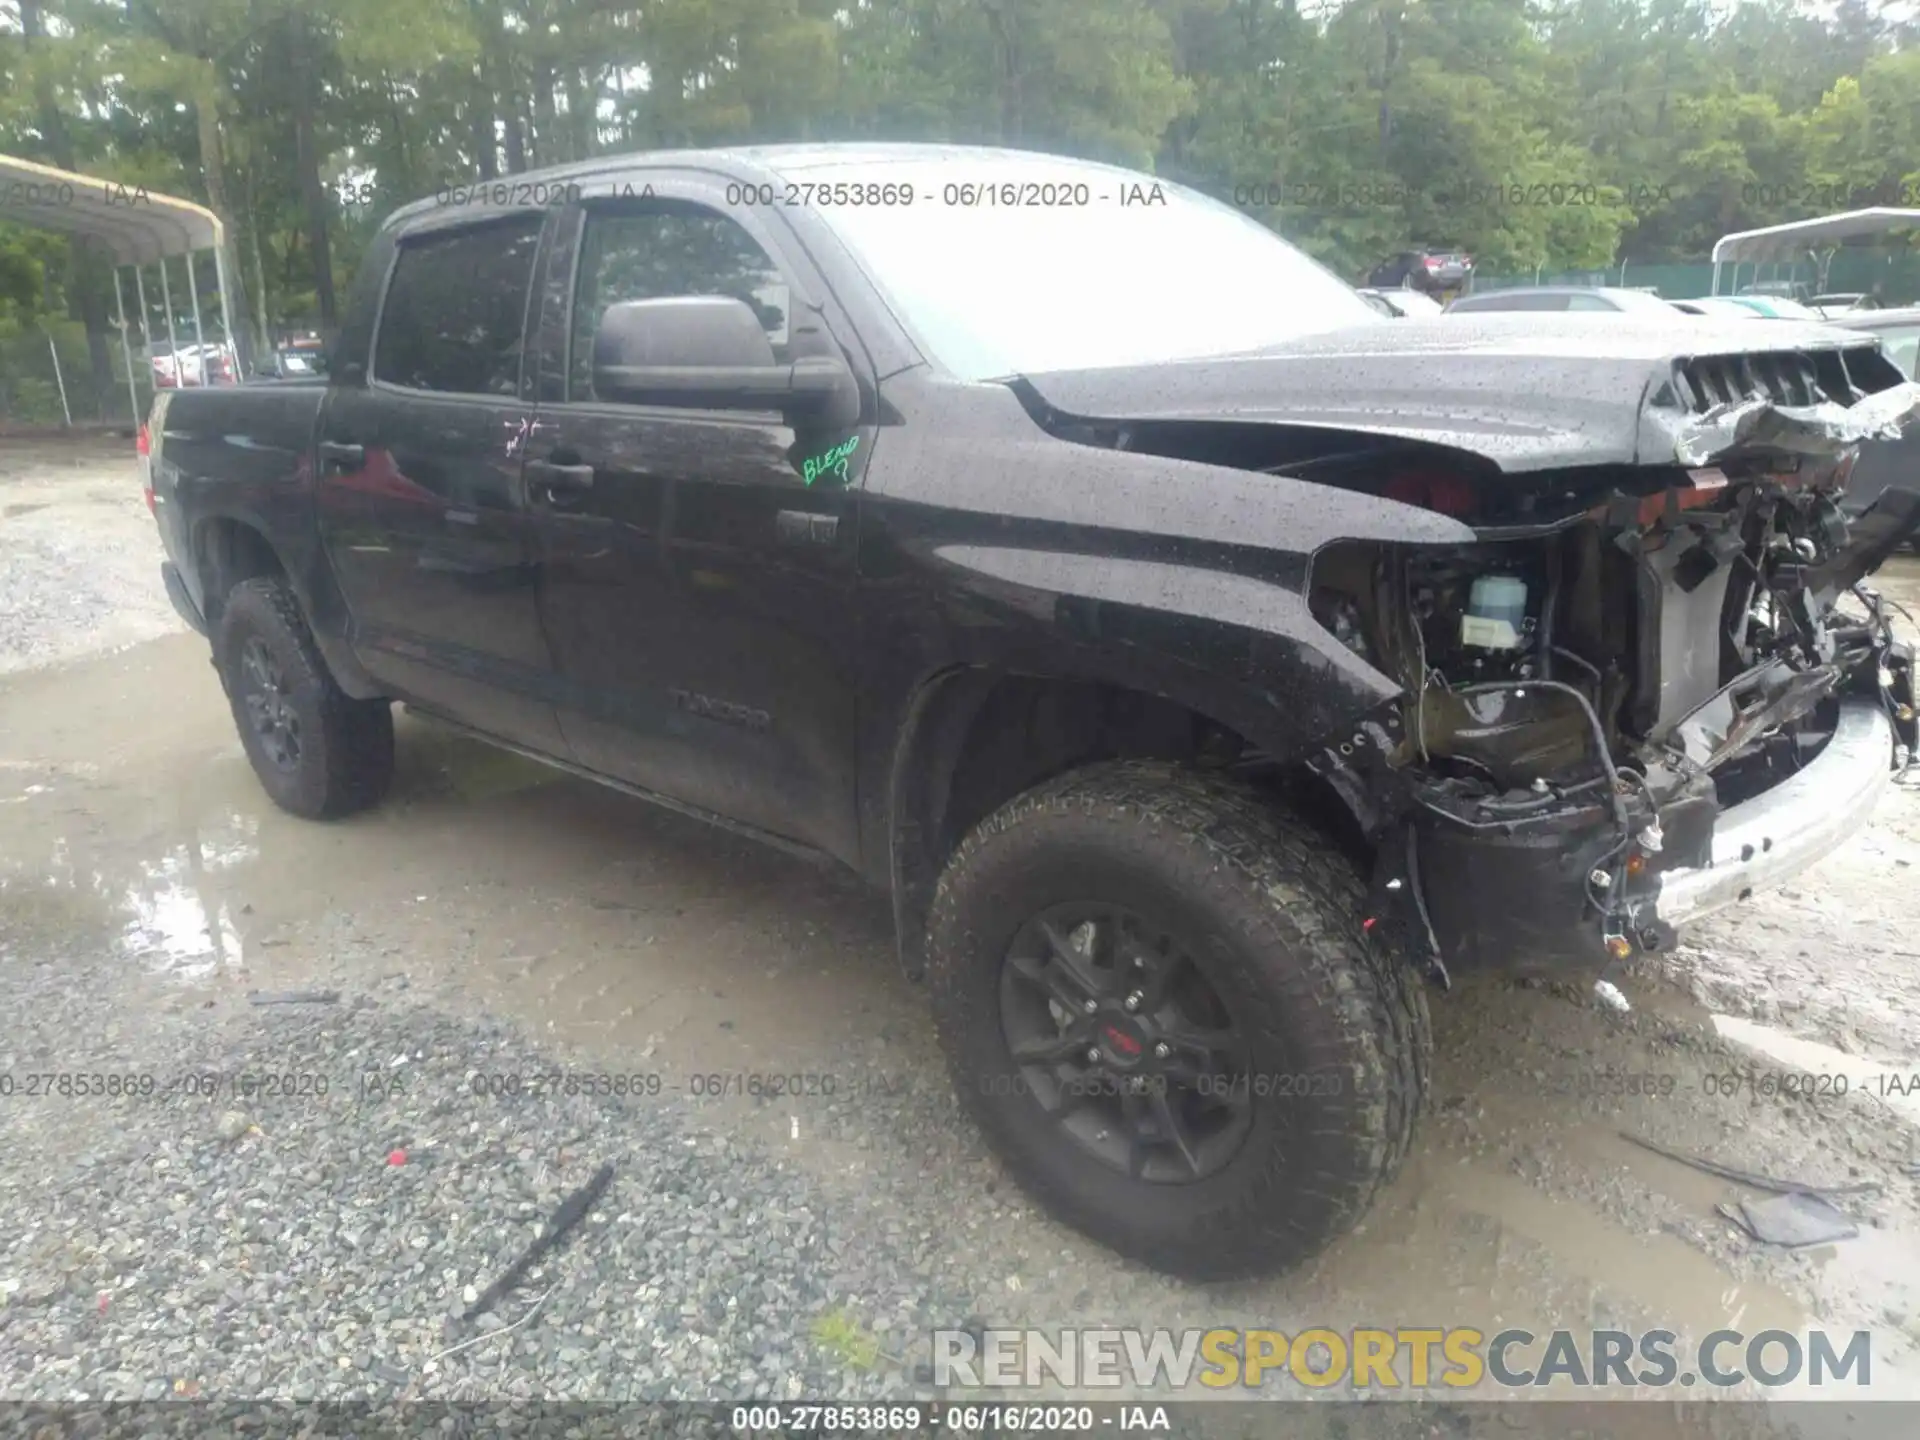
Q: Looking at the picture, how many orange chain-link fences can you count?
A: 0